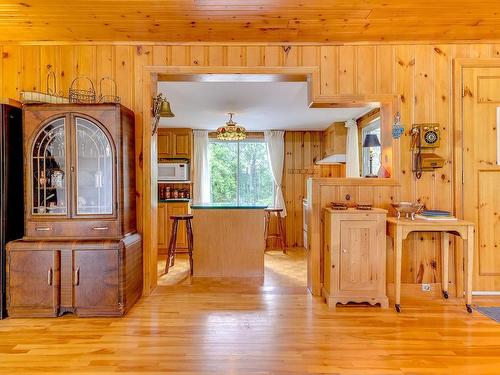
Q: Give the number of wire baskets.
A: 3